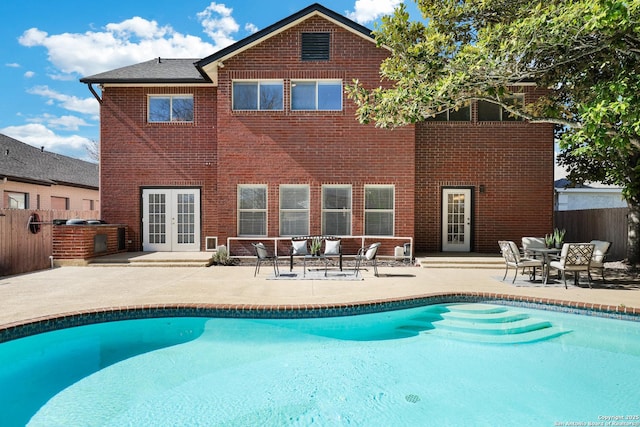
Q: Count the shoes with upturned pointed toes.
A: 0